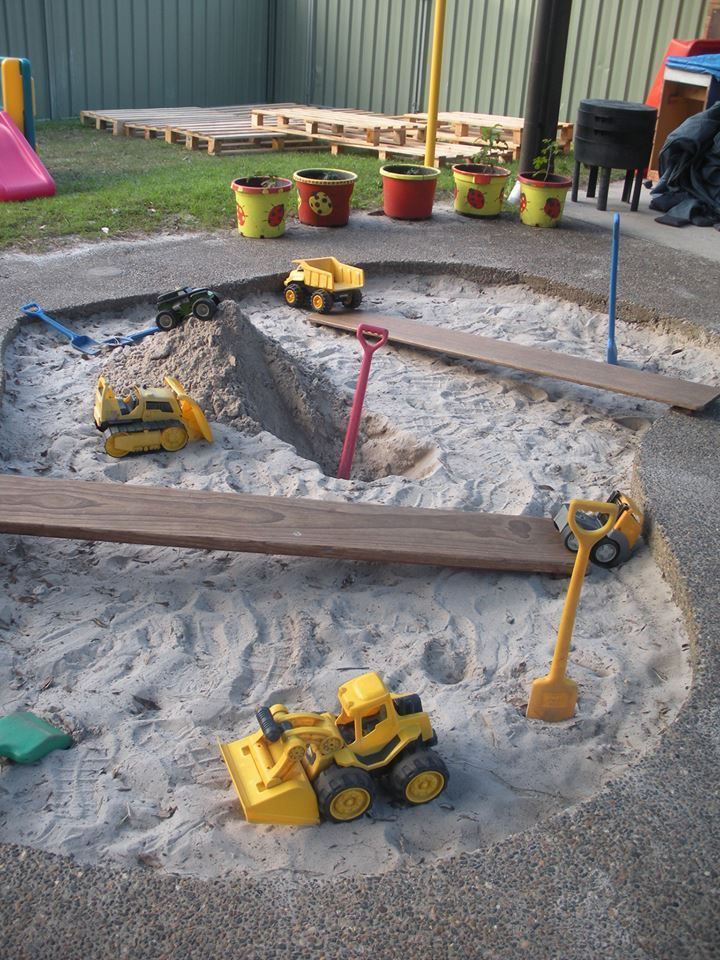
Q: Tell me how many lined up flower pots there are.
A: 5